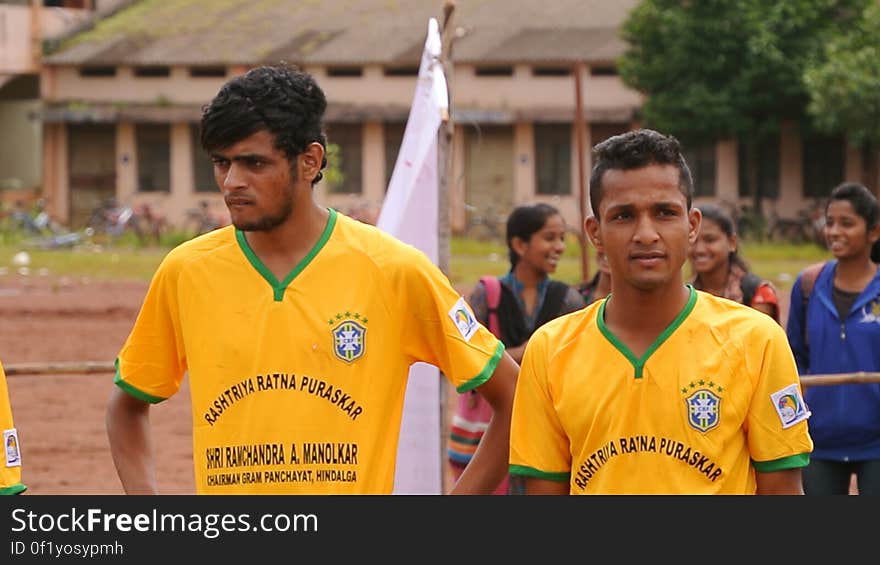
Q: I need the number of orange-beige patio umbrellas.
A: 0